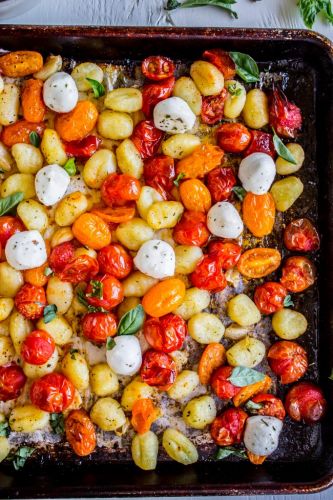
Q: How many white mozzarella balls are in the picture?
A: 9